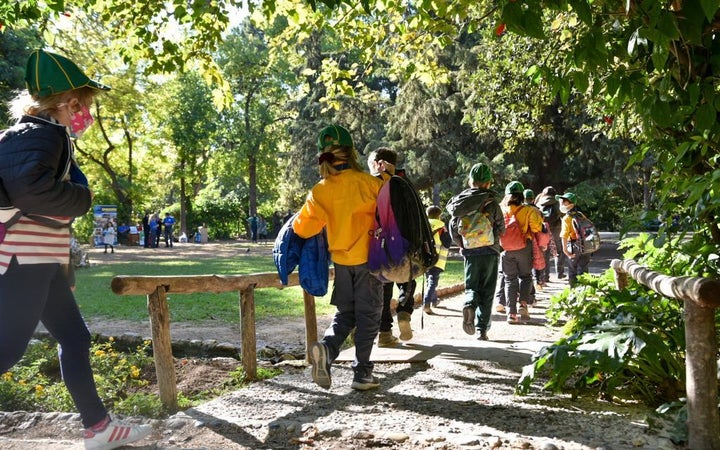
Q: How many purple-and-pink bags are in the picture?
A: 1